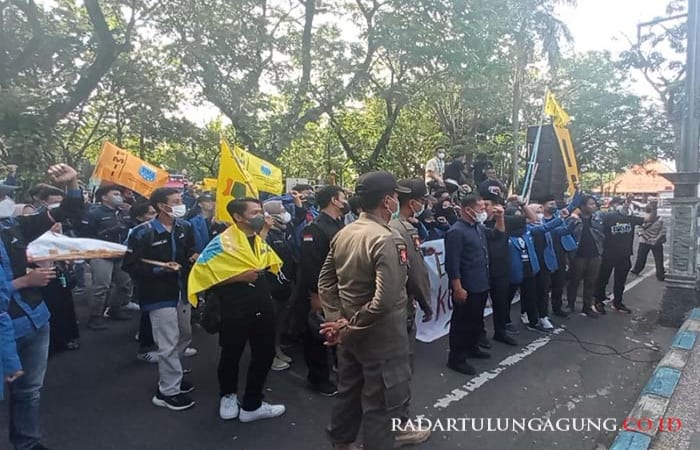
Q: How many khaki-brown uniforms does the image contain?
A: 2